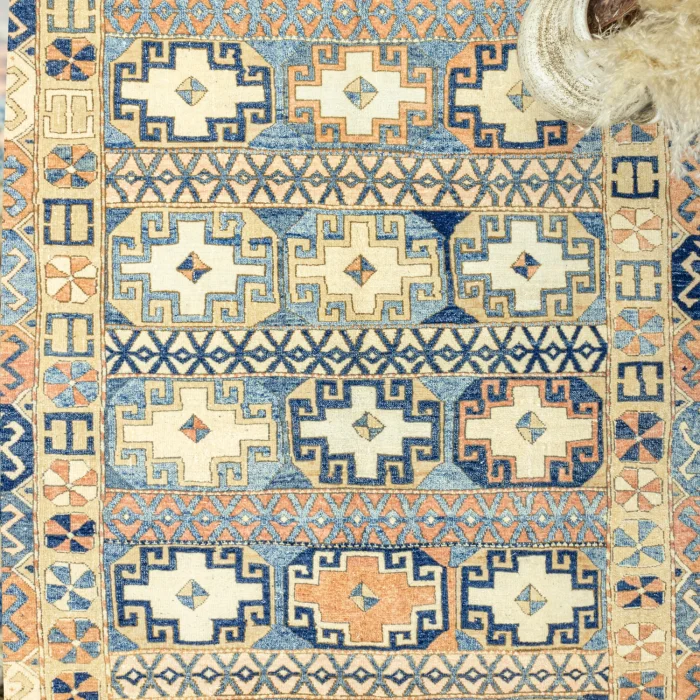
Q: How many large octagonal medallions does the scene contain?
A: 12